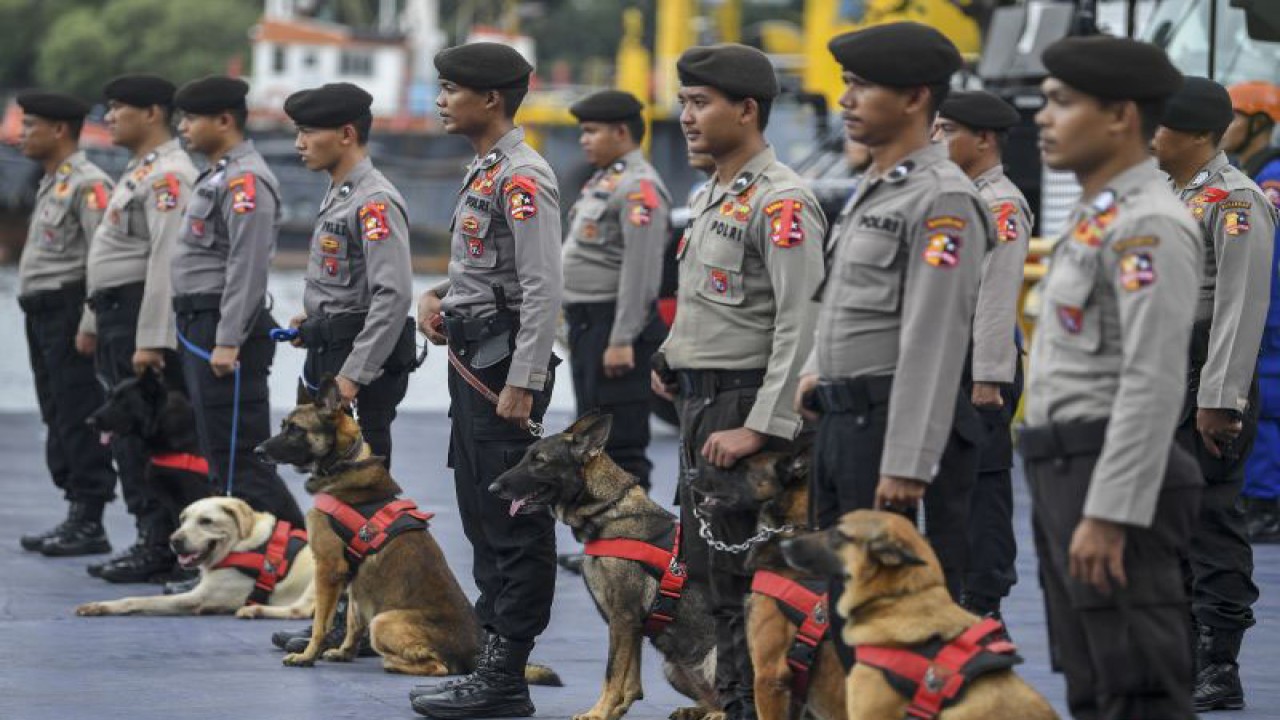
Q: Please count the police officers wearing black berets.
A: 11